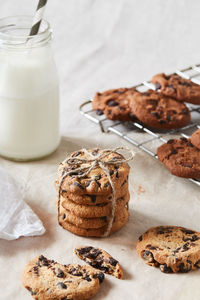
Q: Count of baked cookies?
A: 12